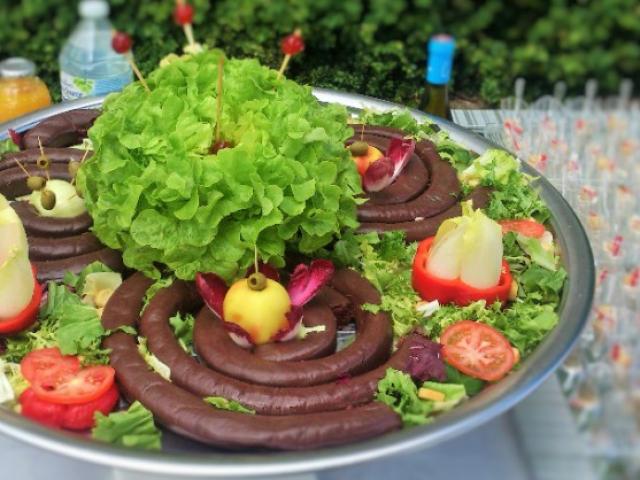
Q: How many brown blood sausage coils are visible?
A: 3